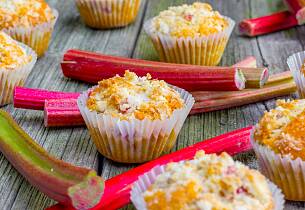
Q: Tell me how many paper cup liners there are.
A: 8